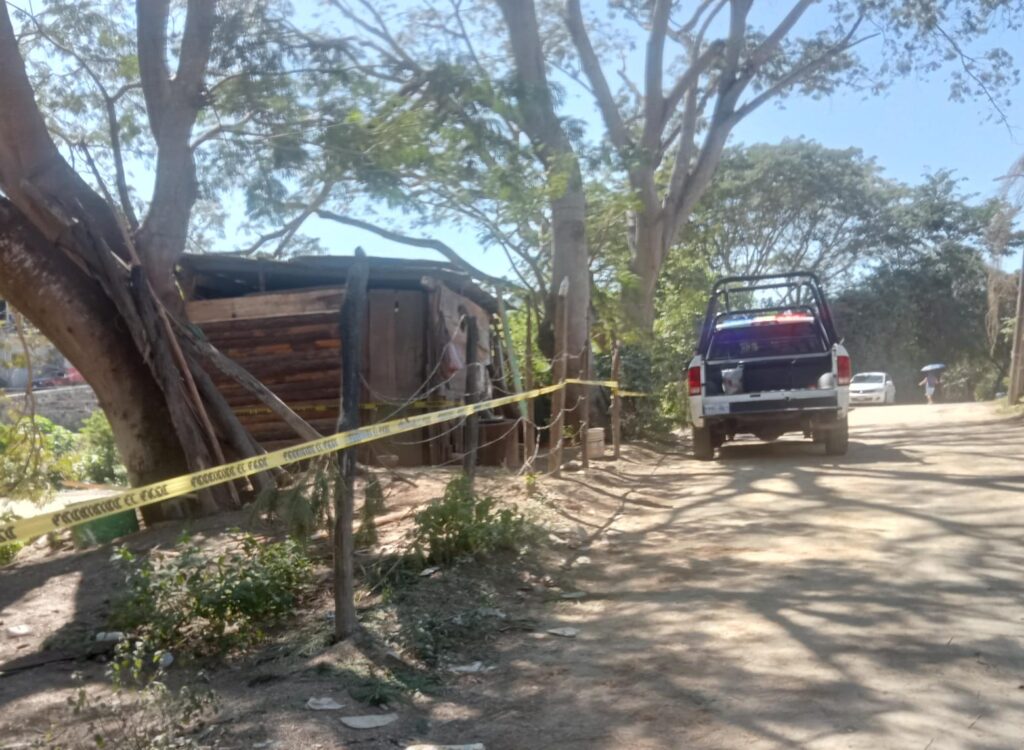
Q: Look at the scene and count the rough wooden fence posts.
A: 6